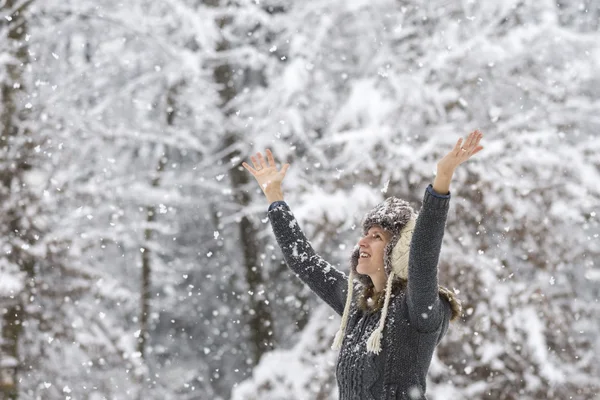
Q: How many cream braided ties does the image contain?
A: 2